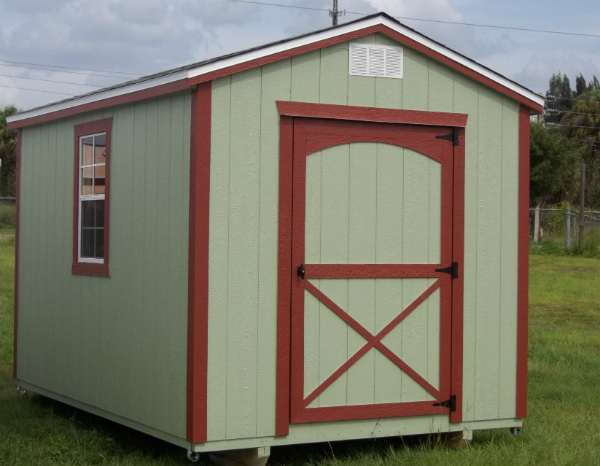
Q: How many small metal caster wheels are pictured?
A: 3